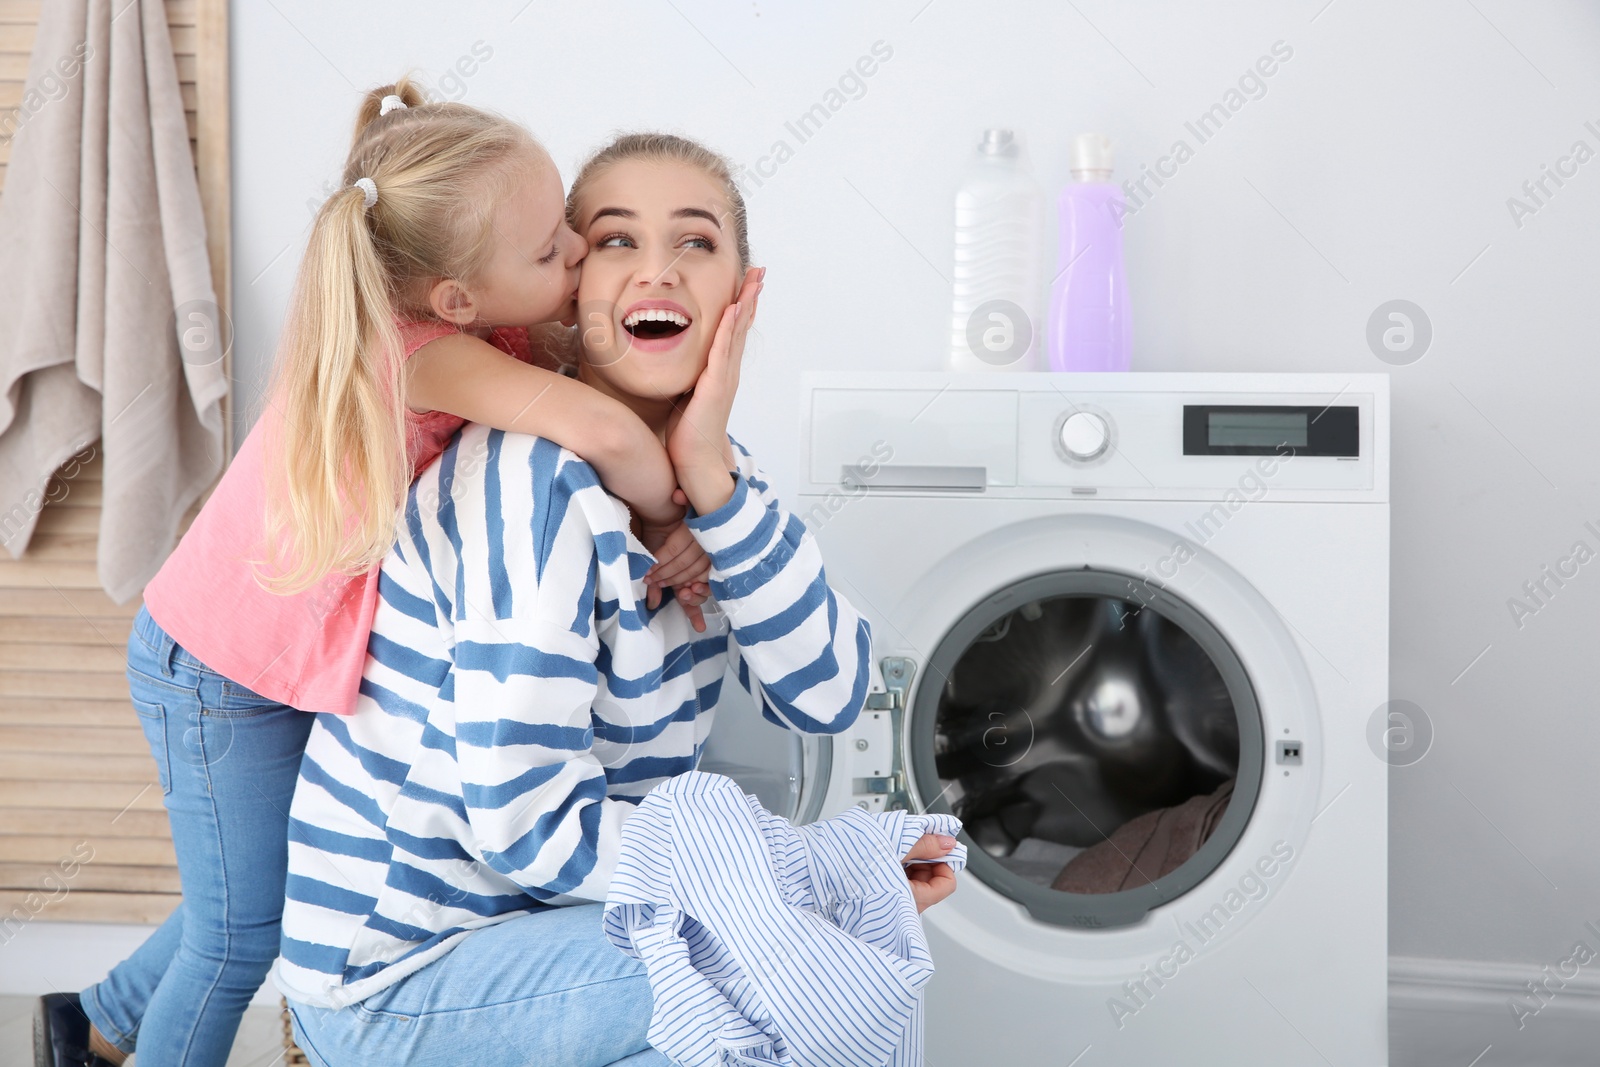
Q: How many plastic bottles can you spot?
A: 2